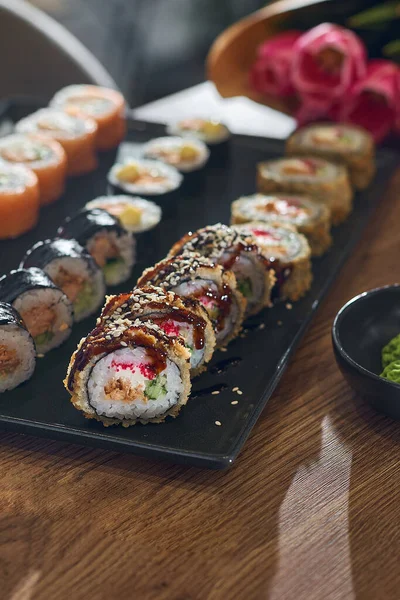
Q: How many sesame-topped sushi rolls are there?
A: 4